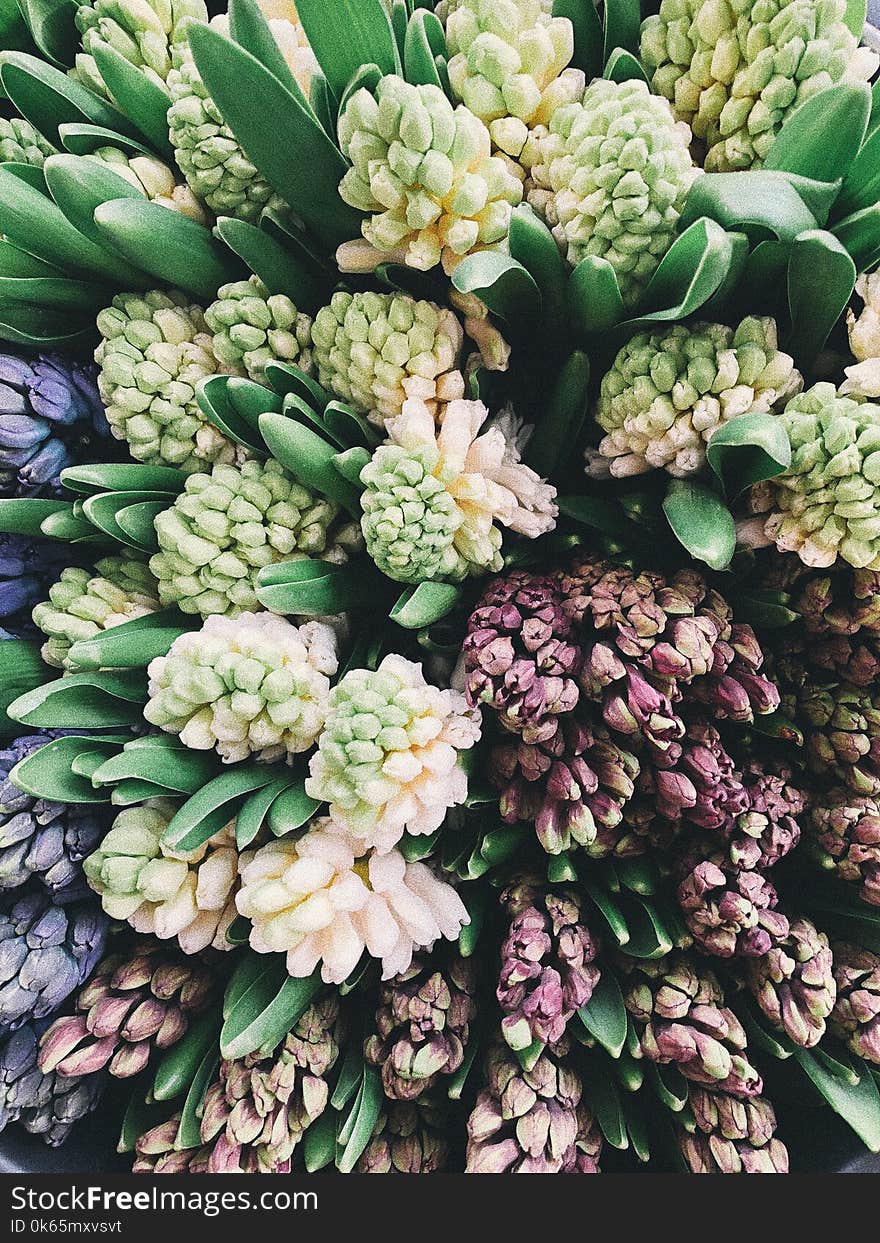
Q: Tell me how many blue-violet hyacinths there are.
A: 5